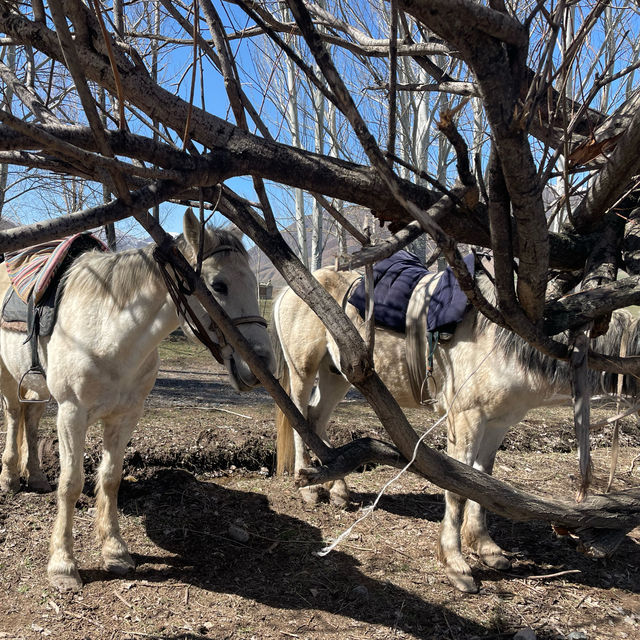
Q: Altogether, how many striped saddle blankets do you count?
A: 1